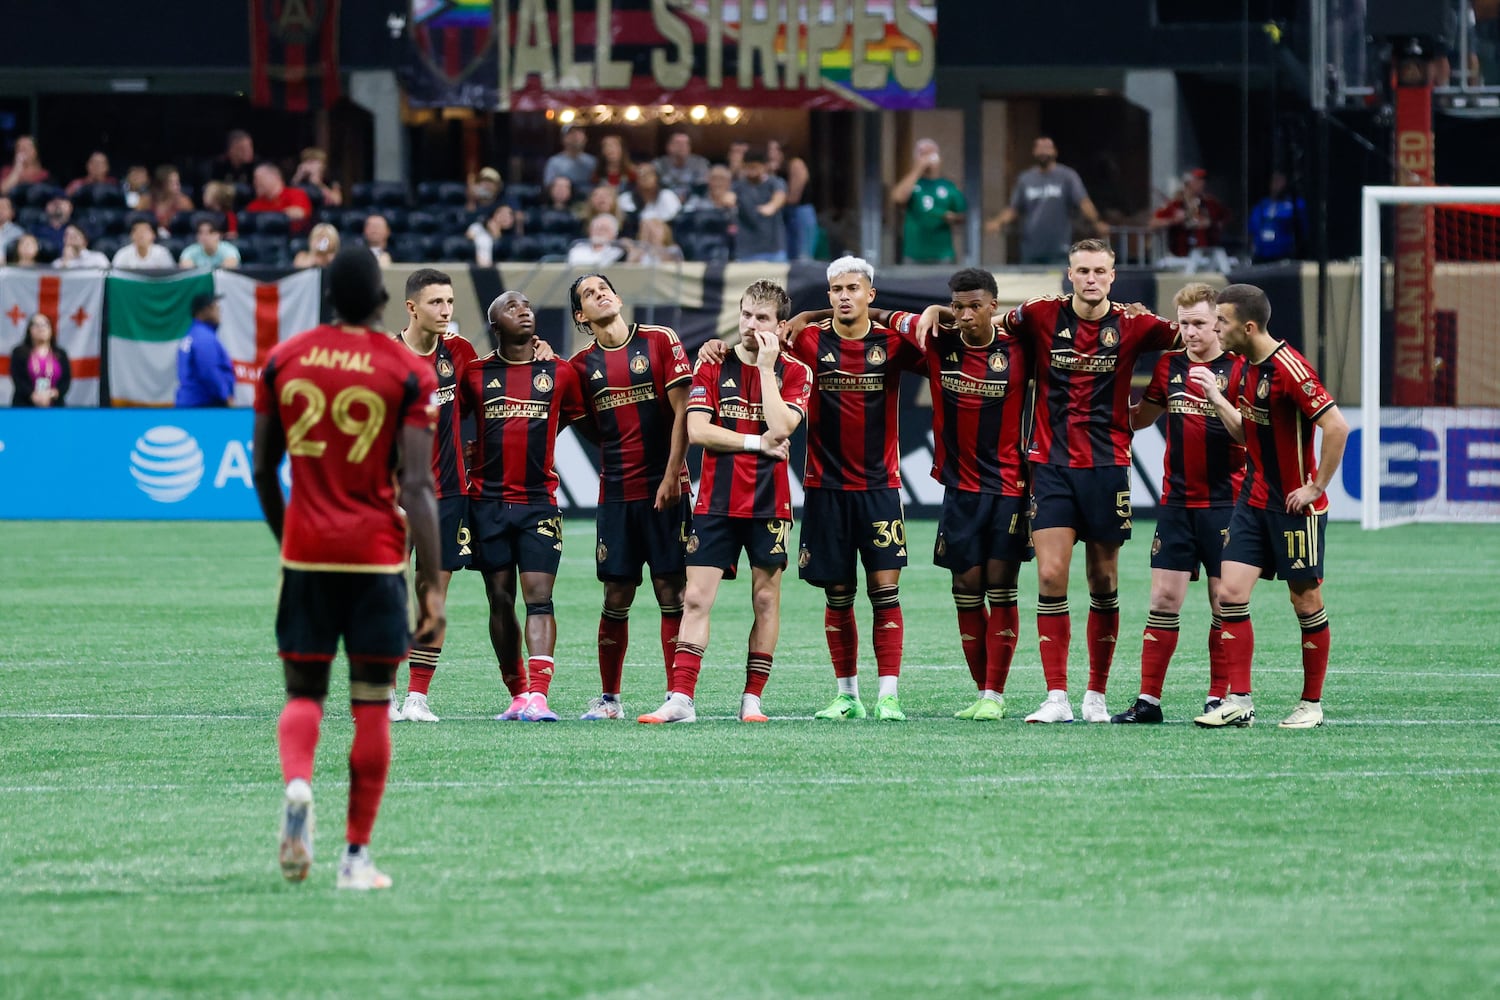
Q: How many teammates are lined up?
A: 9